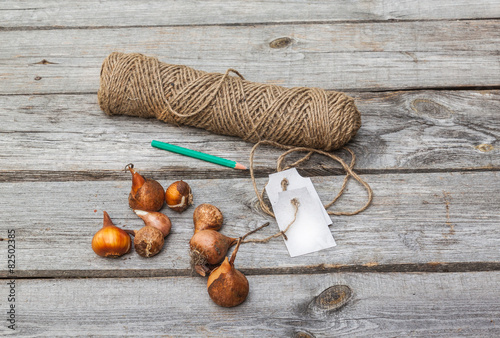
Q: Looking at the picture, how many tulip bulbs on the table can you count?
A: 8